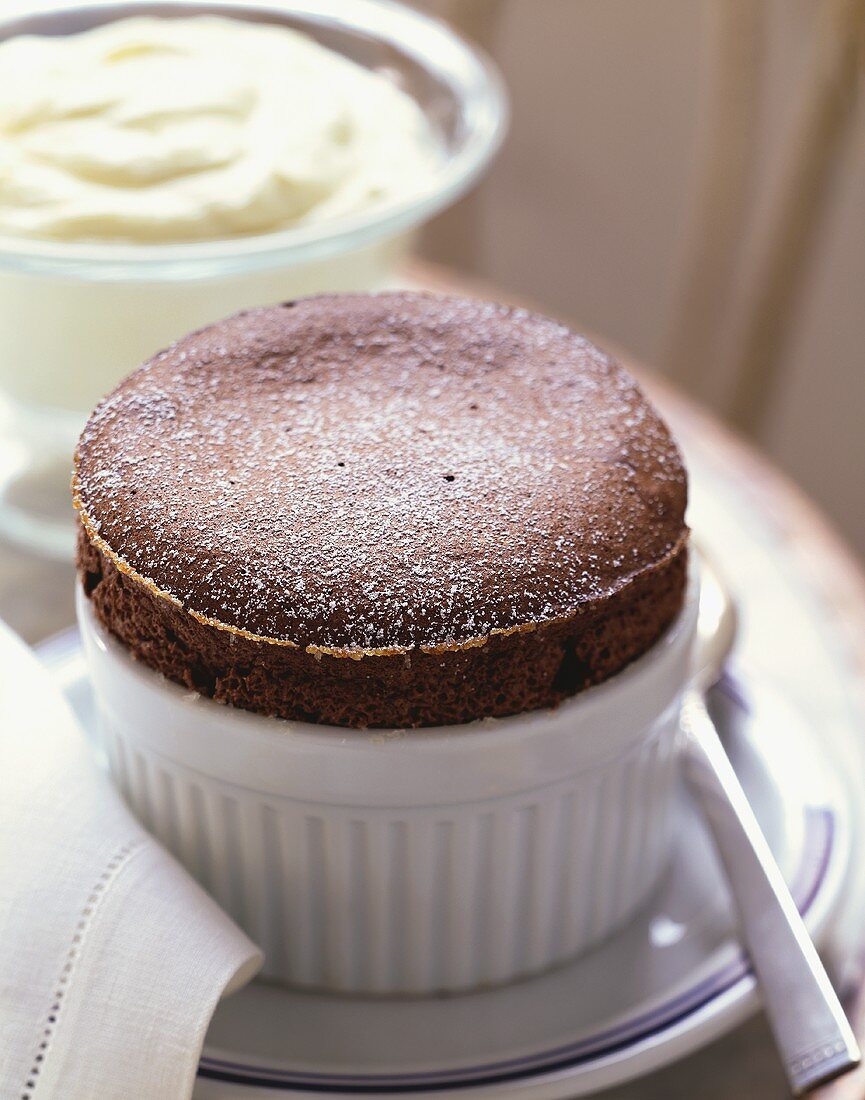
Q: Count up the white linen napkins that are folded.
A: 1